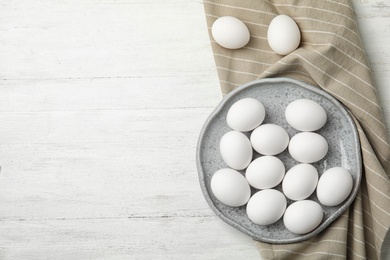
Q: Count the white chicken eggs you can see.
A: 13